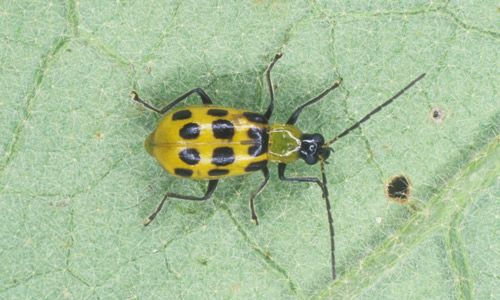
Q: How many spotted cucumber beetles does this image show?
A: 1